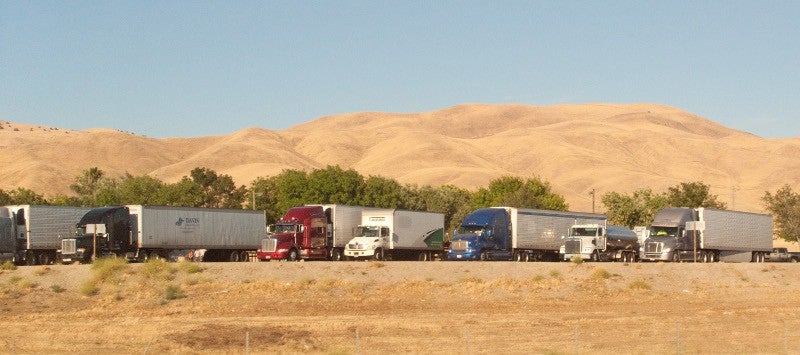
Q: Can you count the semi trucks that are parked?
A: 7